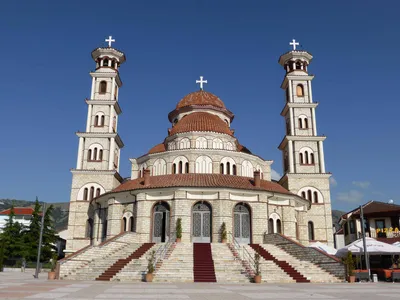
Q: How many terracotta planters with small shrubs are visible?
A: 6